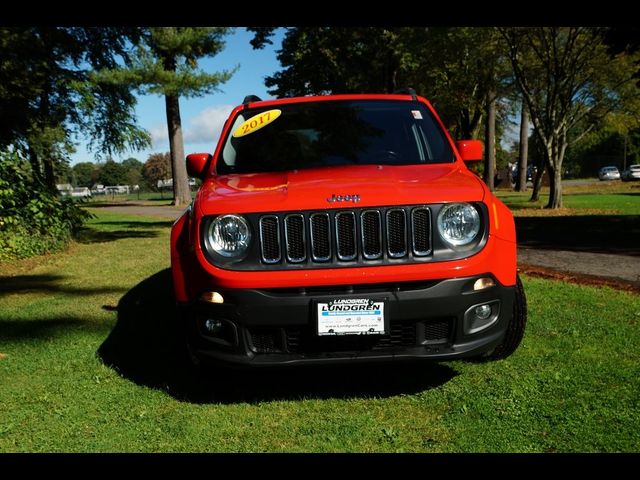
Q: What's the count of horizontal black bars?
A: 2